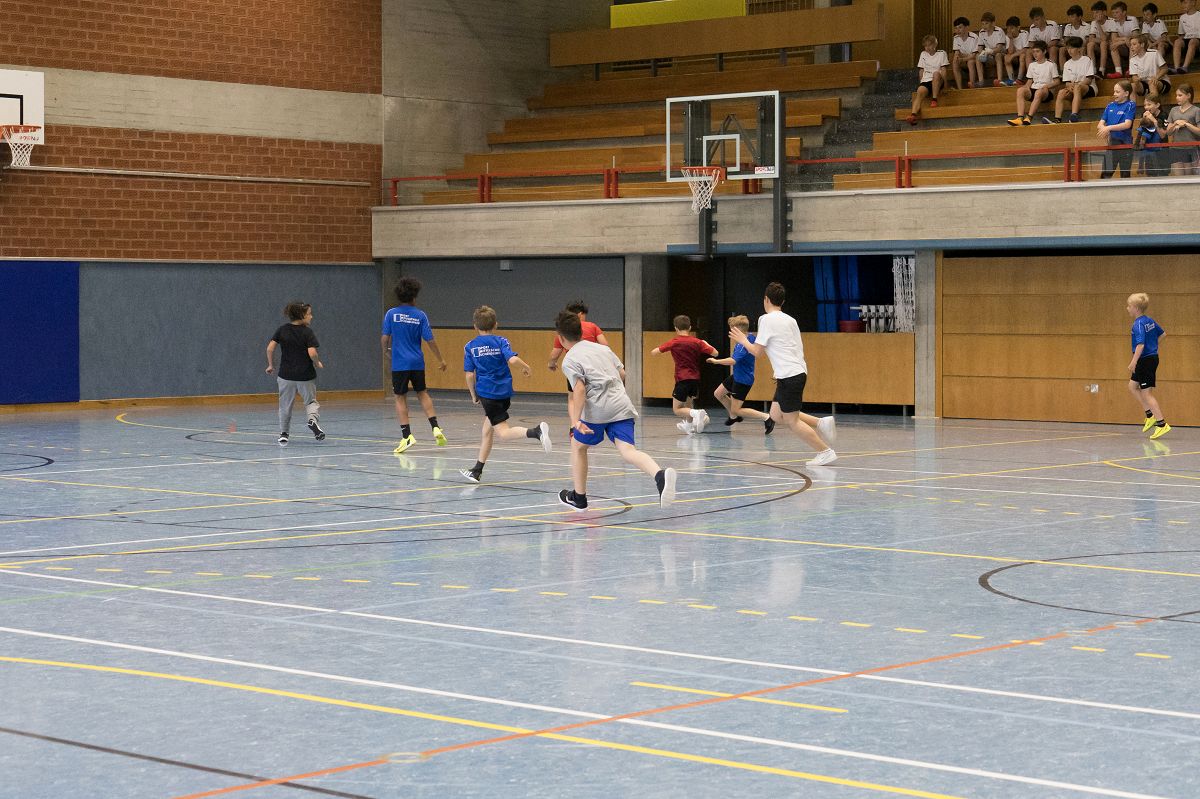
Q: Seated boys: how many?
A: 13